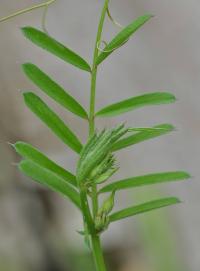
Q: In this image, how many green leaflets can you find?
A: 10